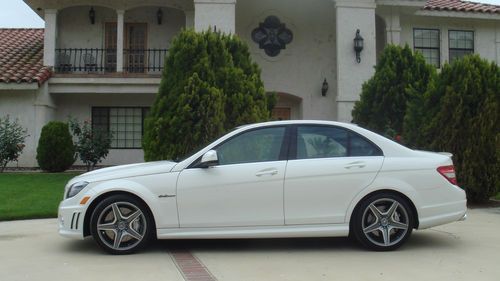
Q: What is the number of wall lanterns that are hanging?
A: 4